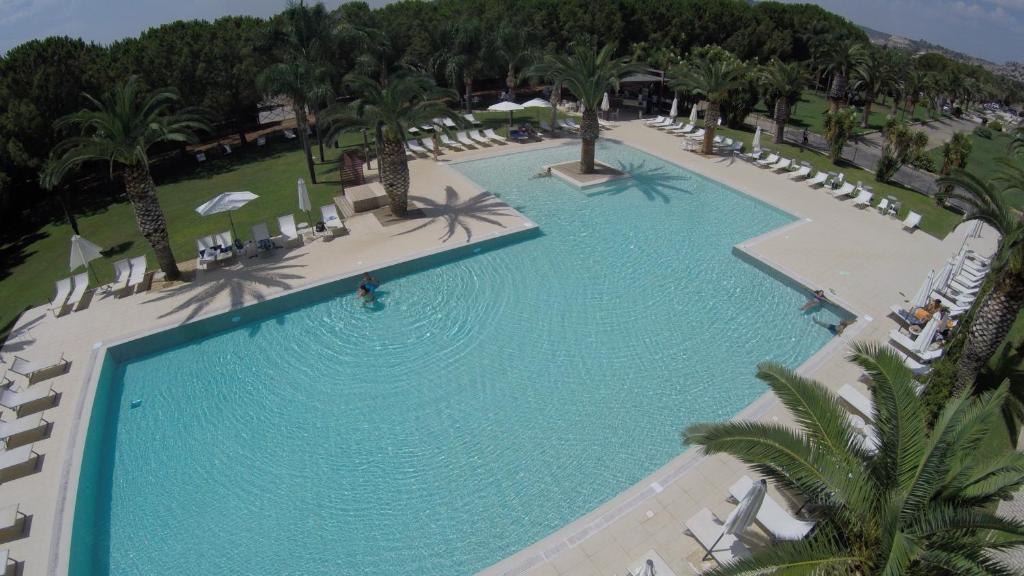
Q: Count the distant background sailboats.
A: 0